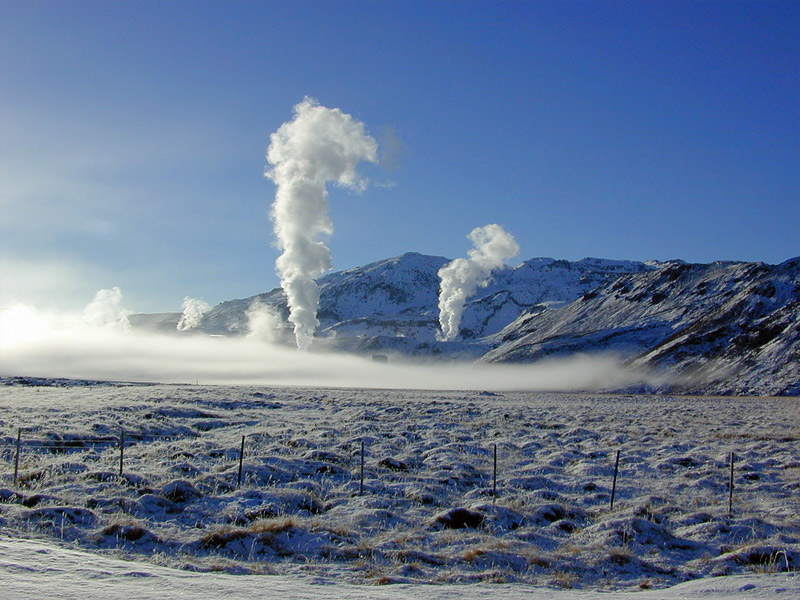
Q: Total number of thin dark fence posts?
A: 7